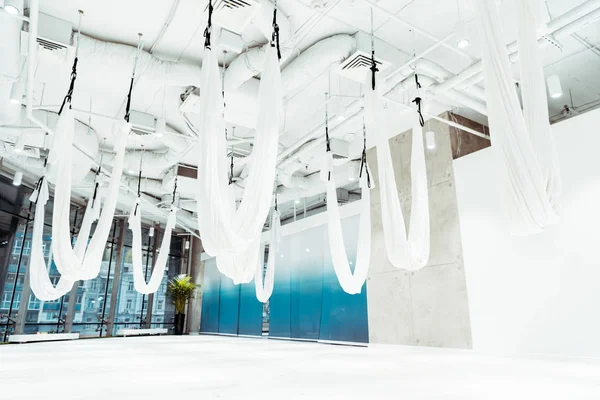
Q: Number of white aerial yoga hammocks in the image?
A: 9